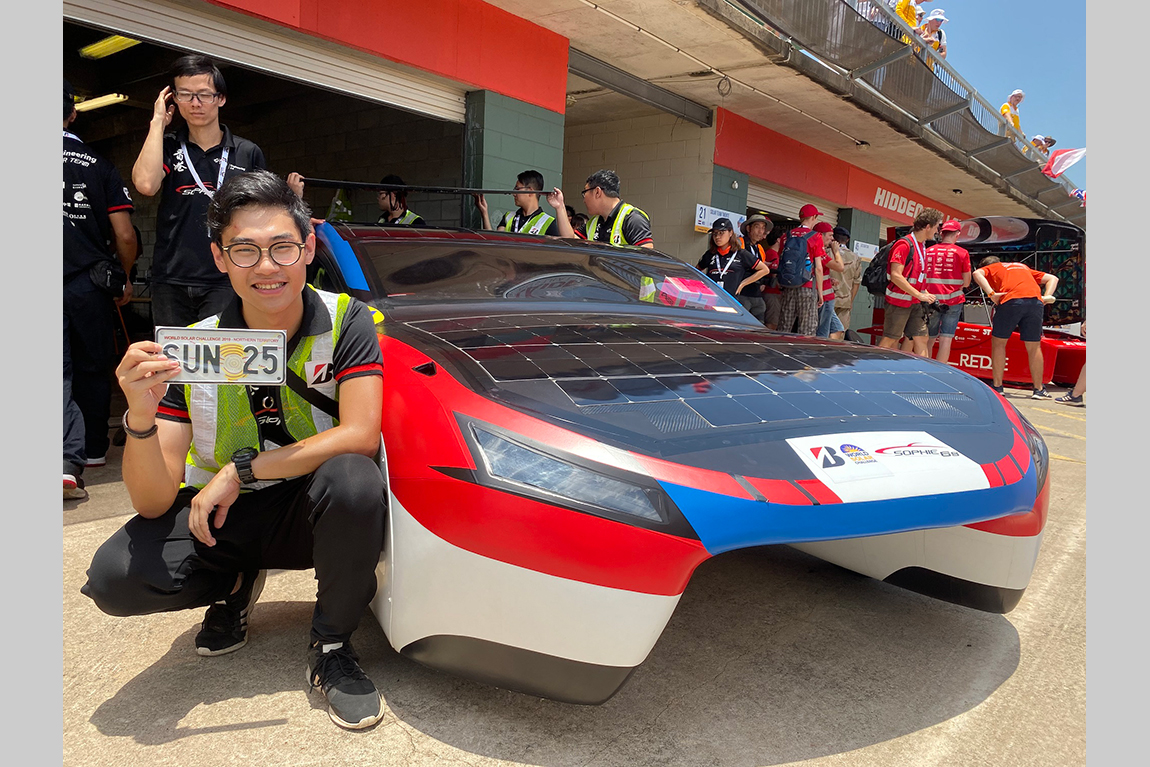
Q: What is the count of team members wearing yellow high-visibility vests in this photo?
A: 4